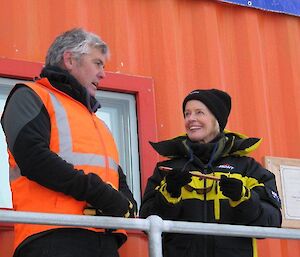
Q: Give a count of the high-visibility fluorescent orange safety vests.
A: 1